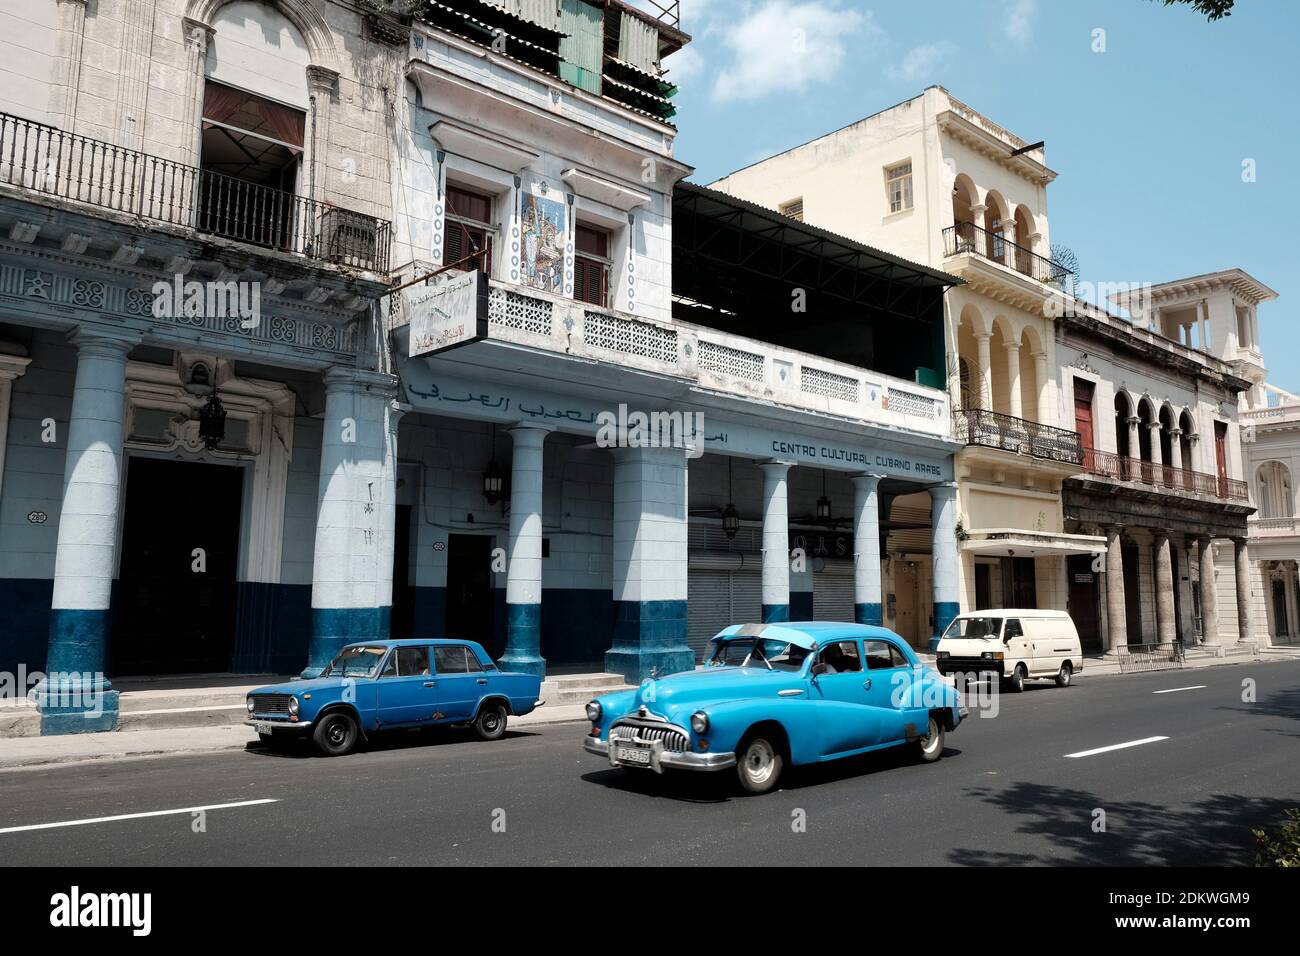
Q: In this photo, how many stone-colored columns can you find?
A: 4